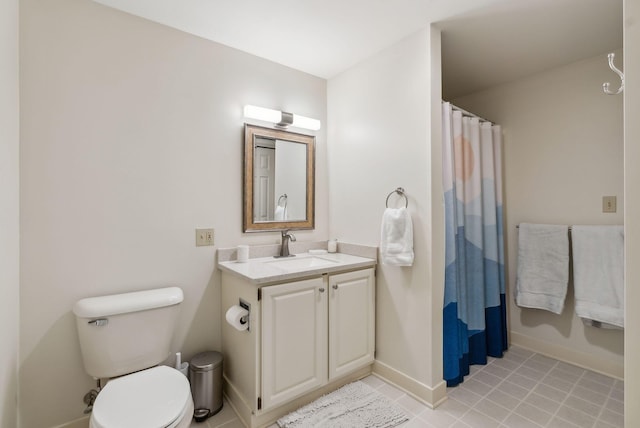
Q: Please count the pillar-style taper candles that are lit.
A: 0